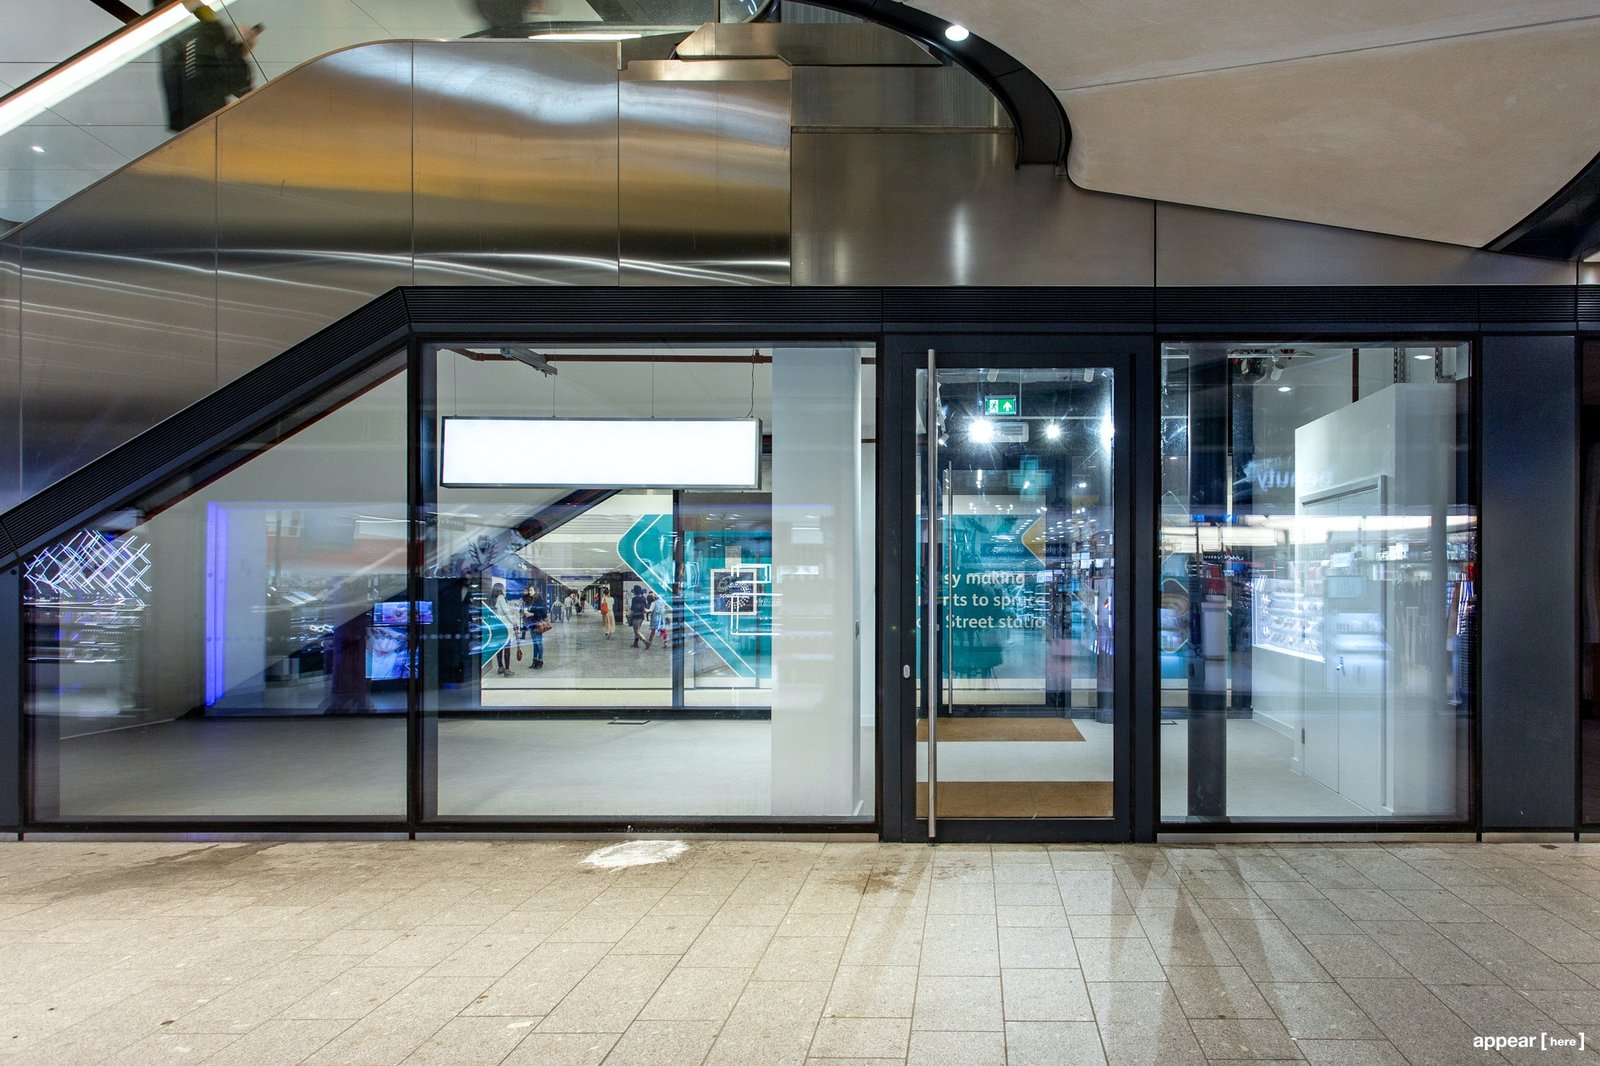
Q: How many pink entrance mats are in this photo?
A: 0